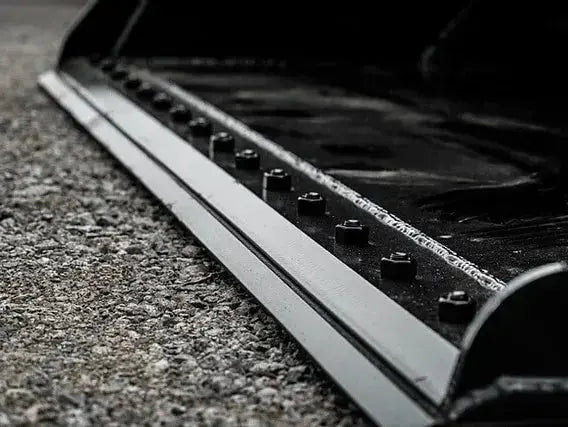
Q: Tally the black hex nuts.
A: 15